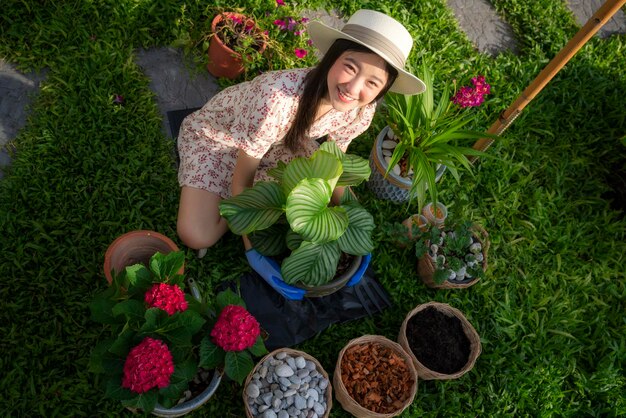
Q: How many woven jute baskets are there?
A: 4